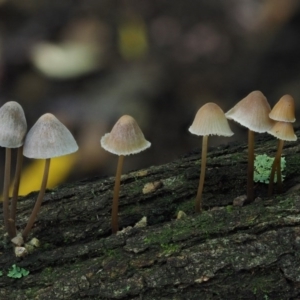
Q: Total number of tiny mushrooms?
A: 7